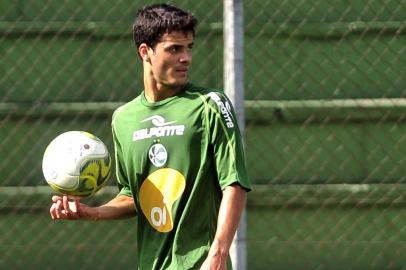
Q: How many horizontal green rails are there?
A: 3